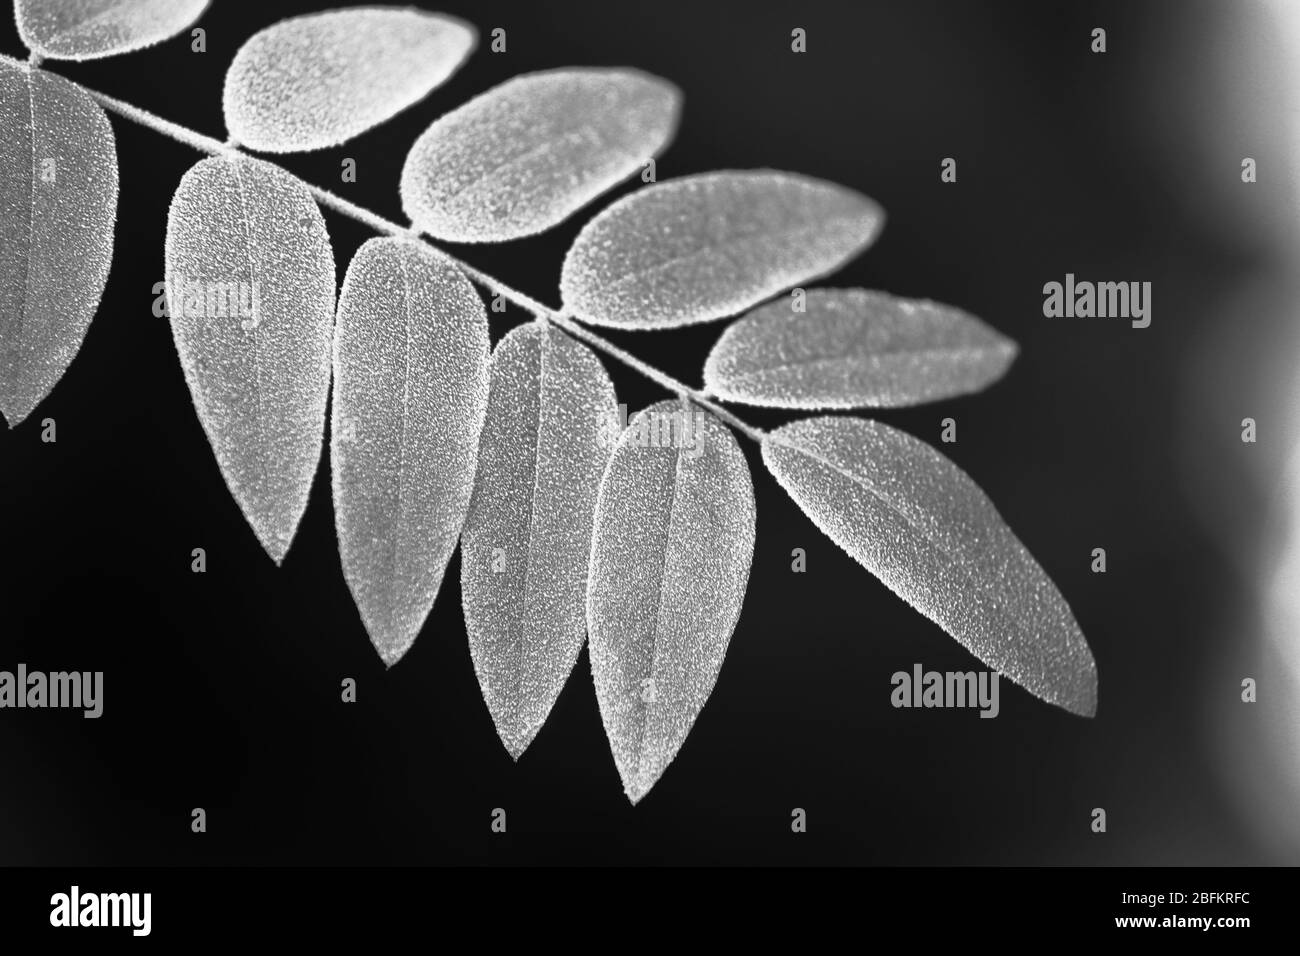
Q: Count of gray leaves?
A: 11